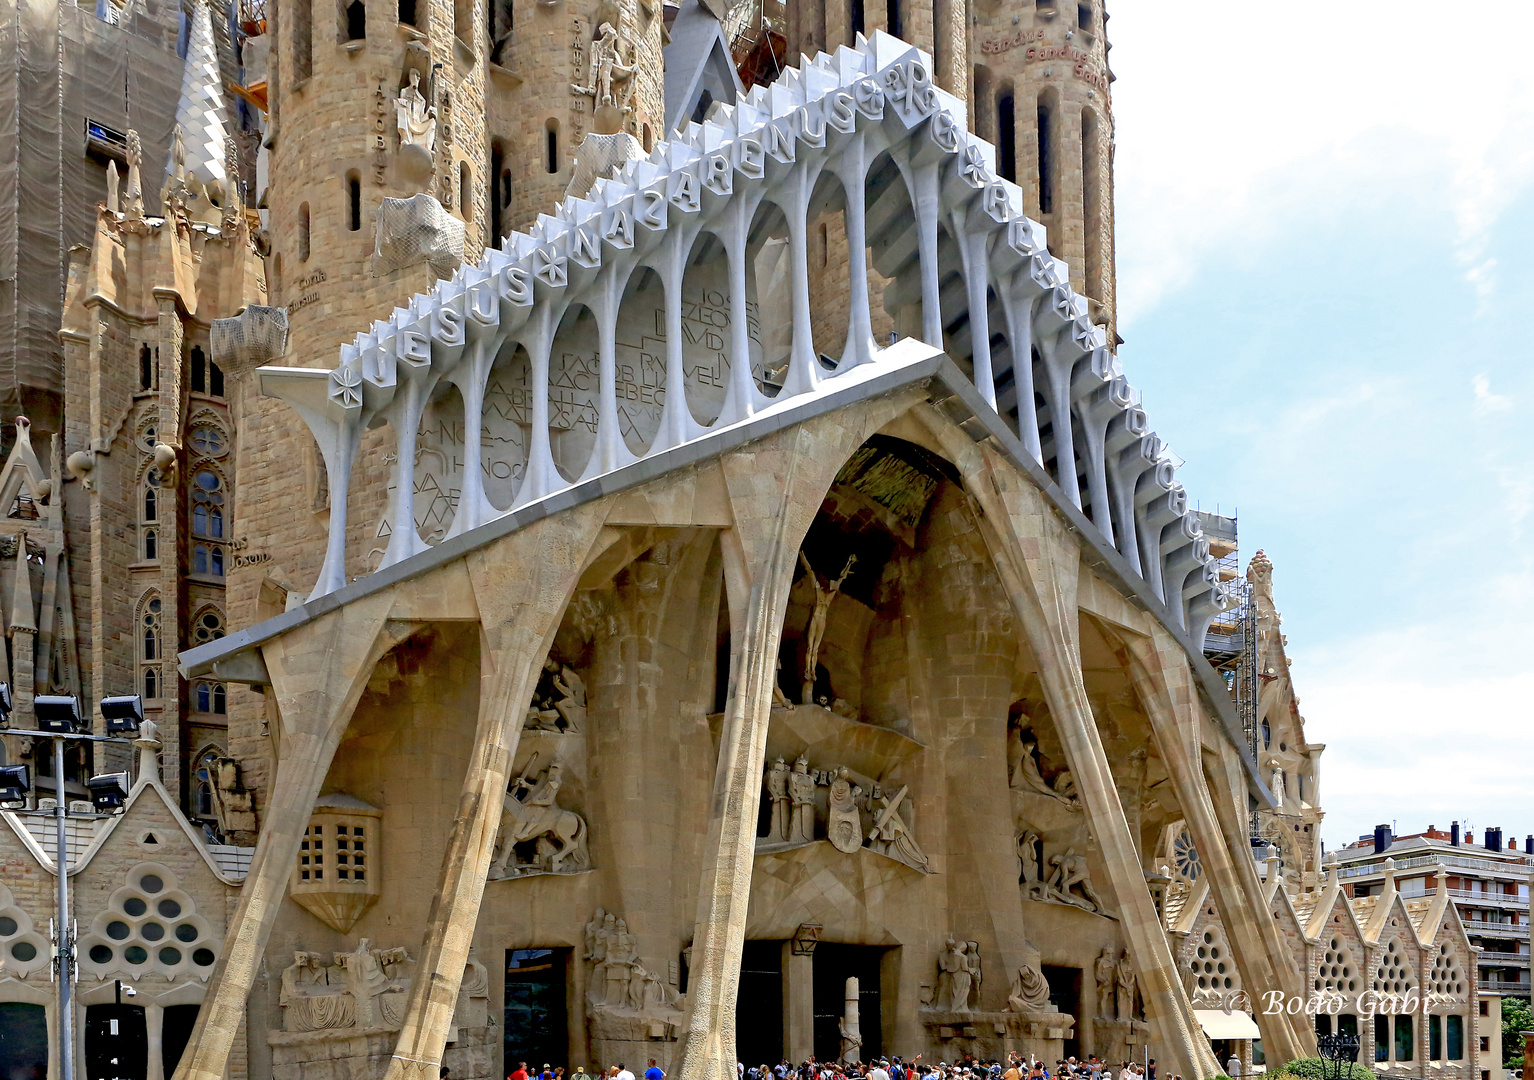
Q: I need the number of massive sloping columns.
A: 6